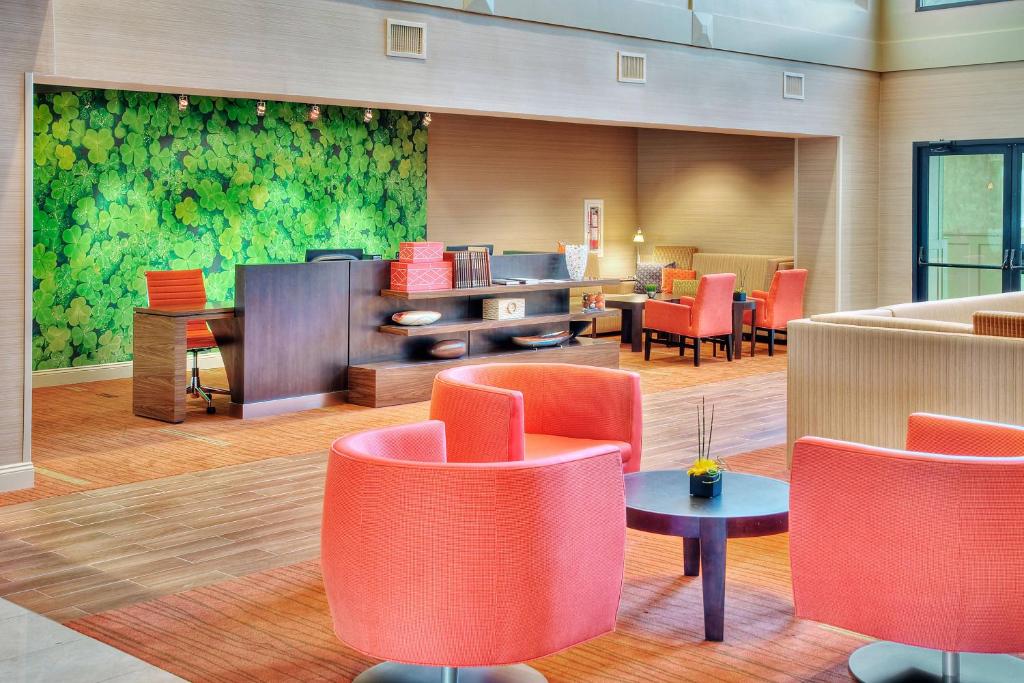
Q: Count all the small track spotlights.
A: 5